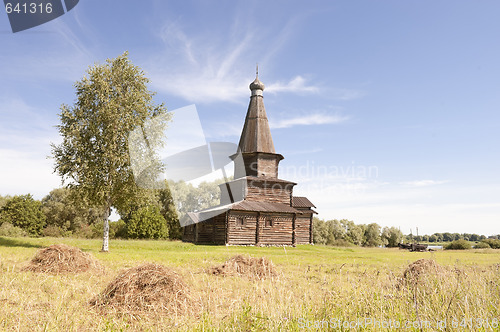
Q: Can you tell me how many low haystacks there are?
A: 4